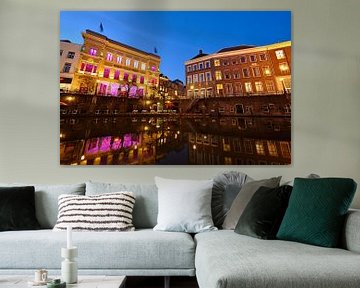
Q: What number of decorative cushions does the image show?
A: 7